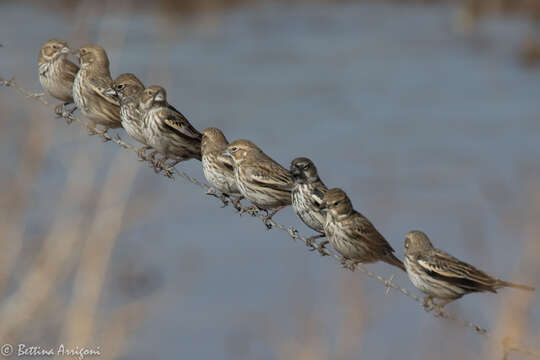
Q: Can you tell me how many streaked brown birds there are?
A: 9